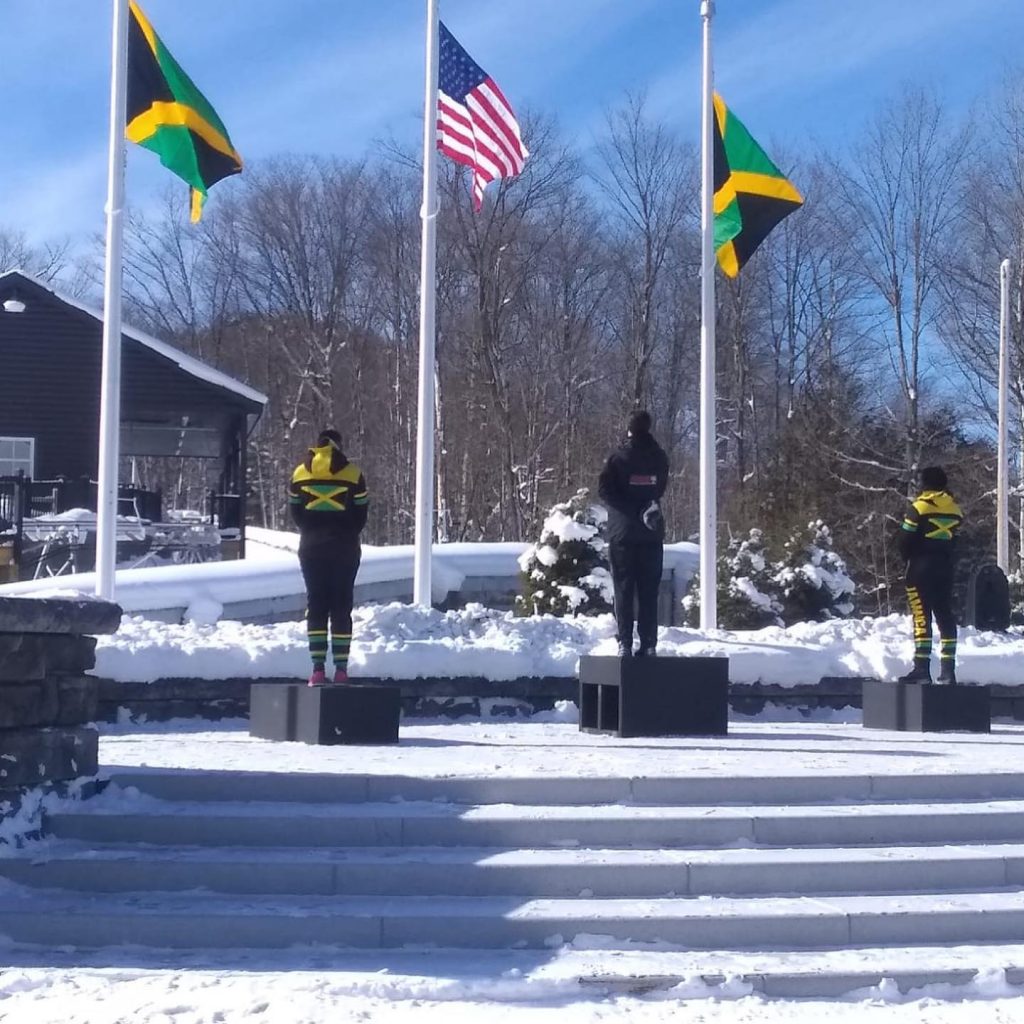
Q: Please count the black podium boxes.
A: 3